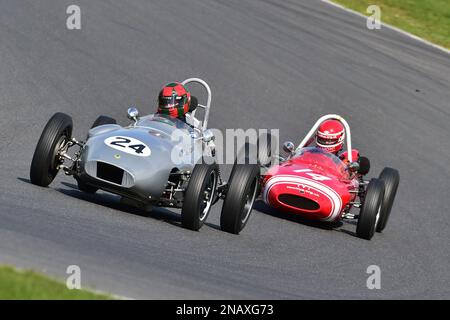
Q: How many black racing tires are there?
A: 8